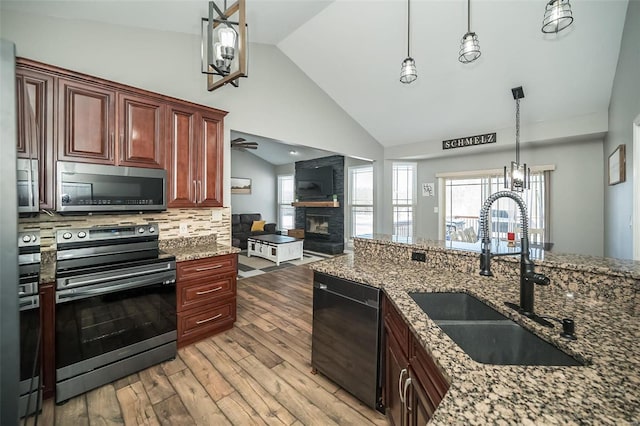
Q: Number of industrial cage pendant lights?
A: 3